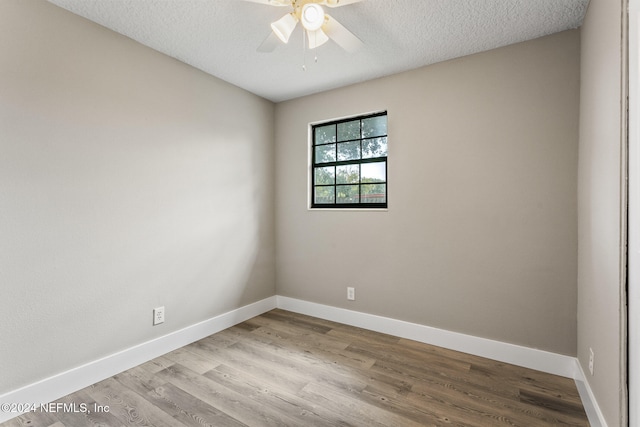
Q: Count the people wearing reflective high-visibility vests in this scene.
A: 0